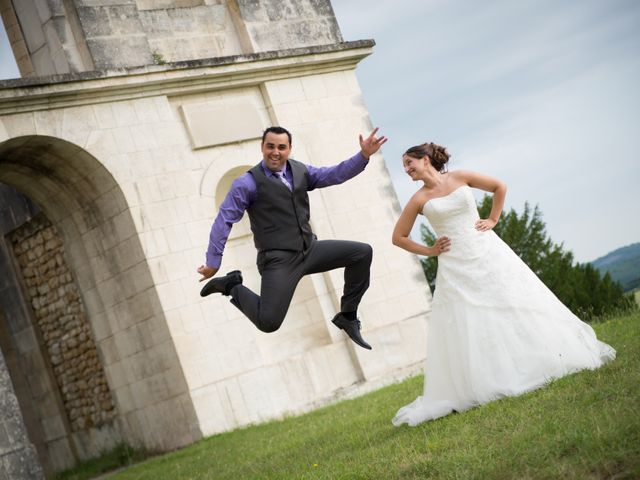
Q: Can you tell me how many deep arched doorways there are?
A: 1